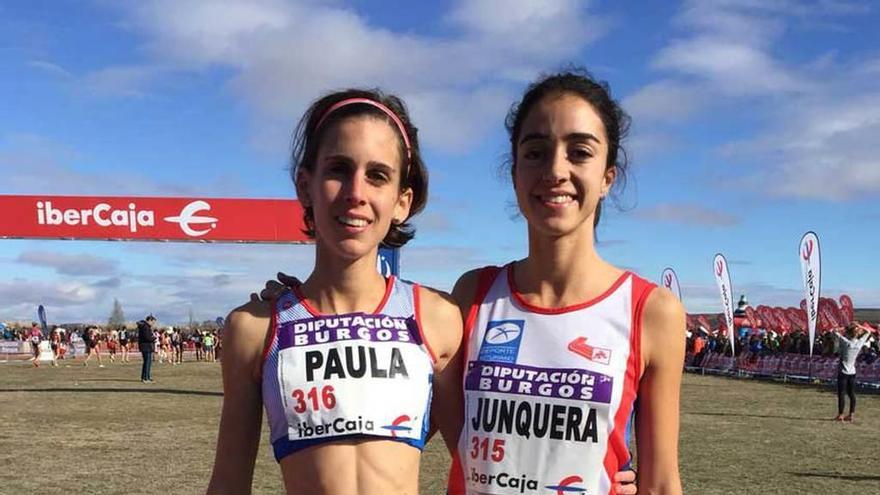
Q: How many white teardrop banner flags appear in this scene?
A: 3